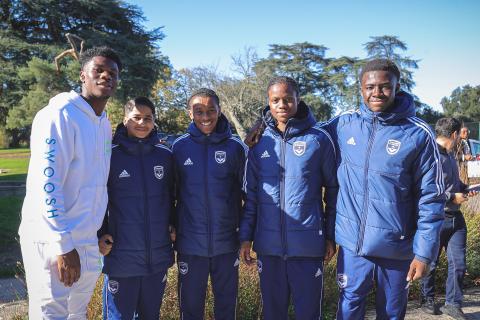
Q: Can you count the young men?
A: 5